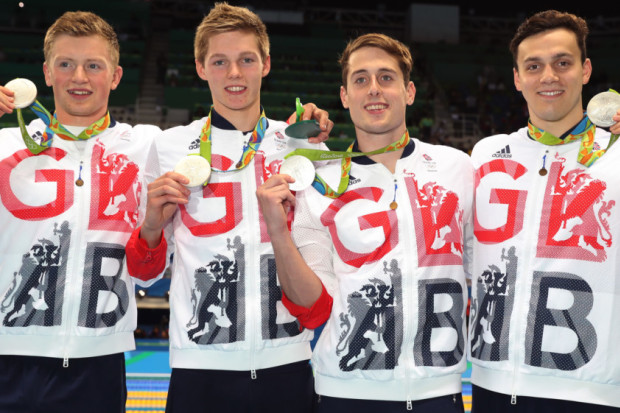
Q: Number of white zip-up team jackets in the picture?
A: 4